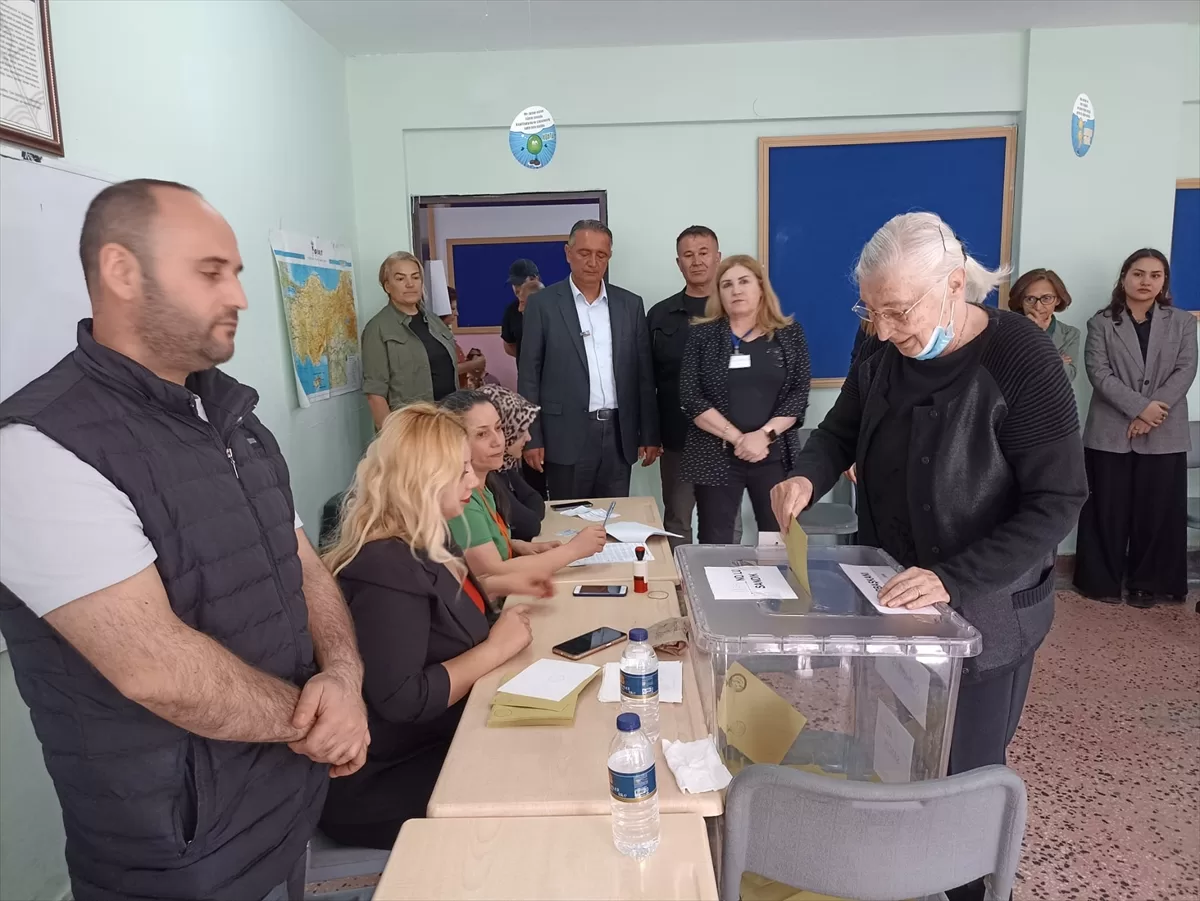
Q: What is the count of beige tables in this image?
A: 3